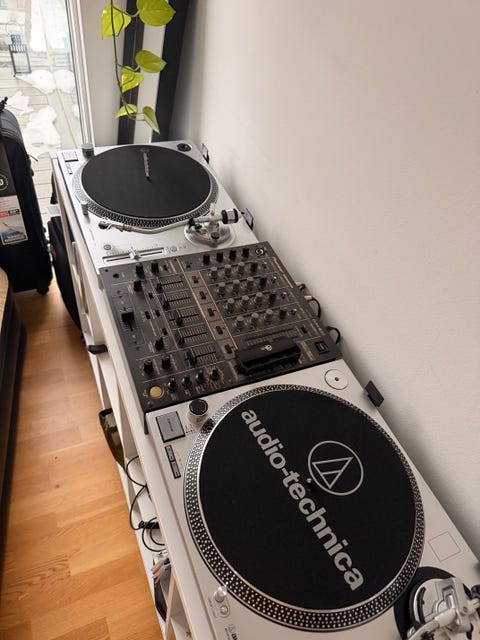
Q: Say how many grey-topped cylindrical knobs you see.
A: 12